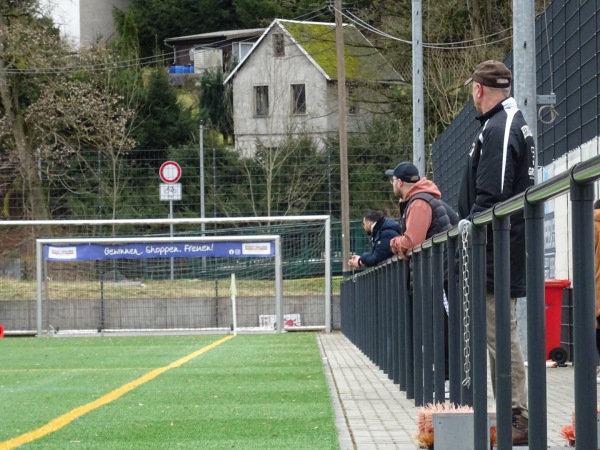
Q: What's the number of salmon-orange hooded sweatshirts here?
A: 1